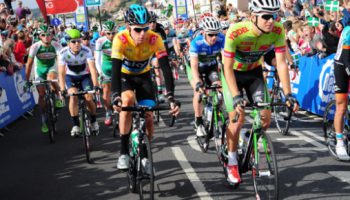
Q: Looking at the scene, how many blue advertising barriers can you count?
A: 2